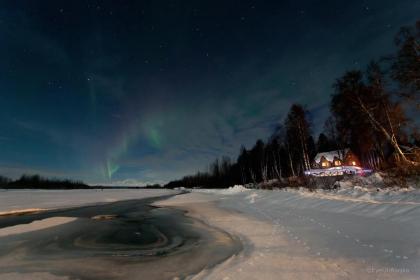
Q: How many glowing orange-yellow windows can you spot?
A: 3